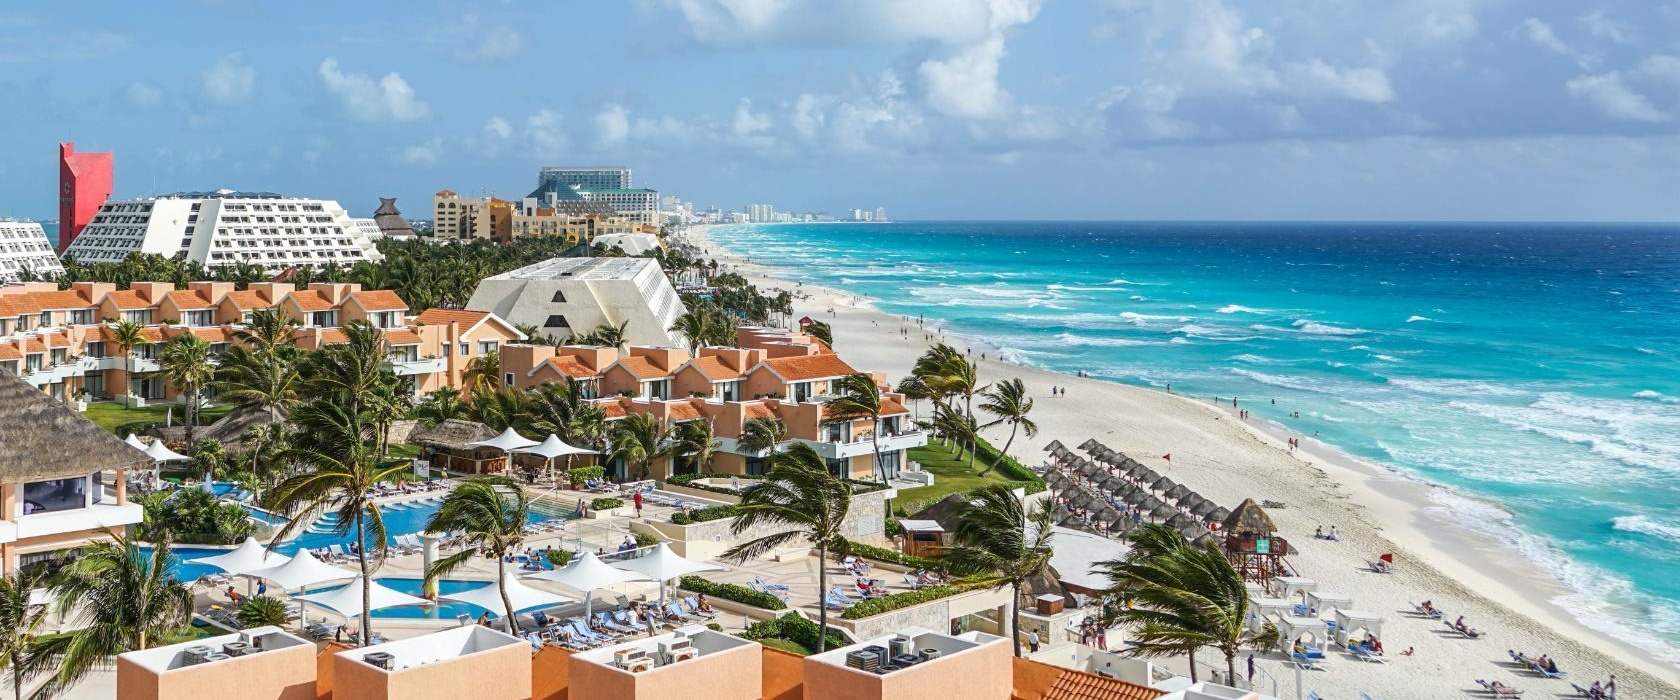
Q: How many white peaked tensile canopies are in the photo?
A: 10